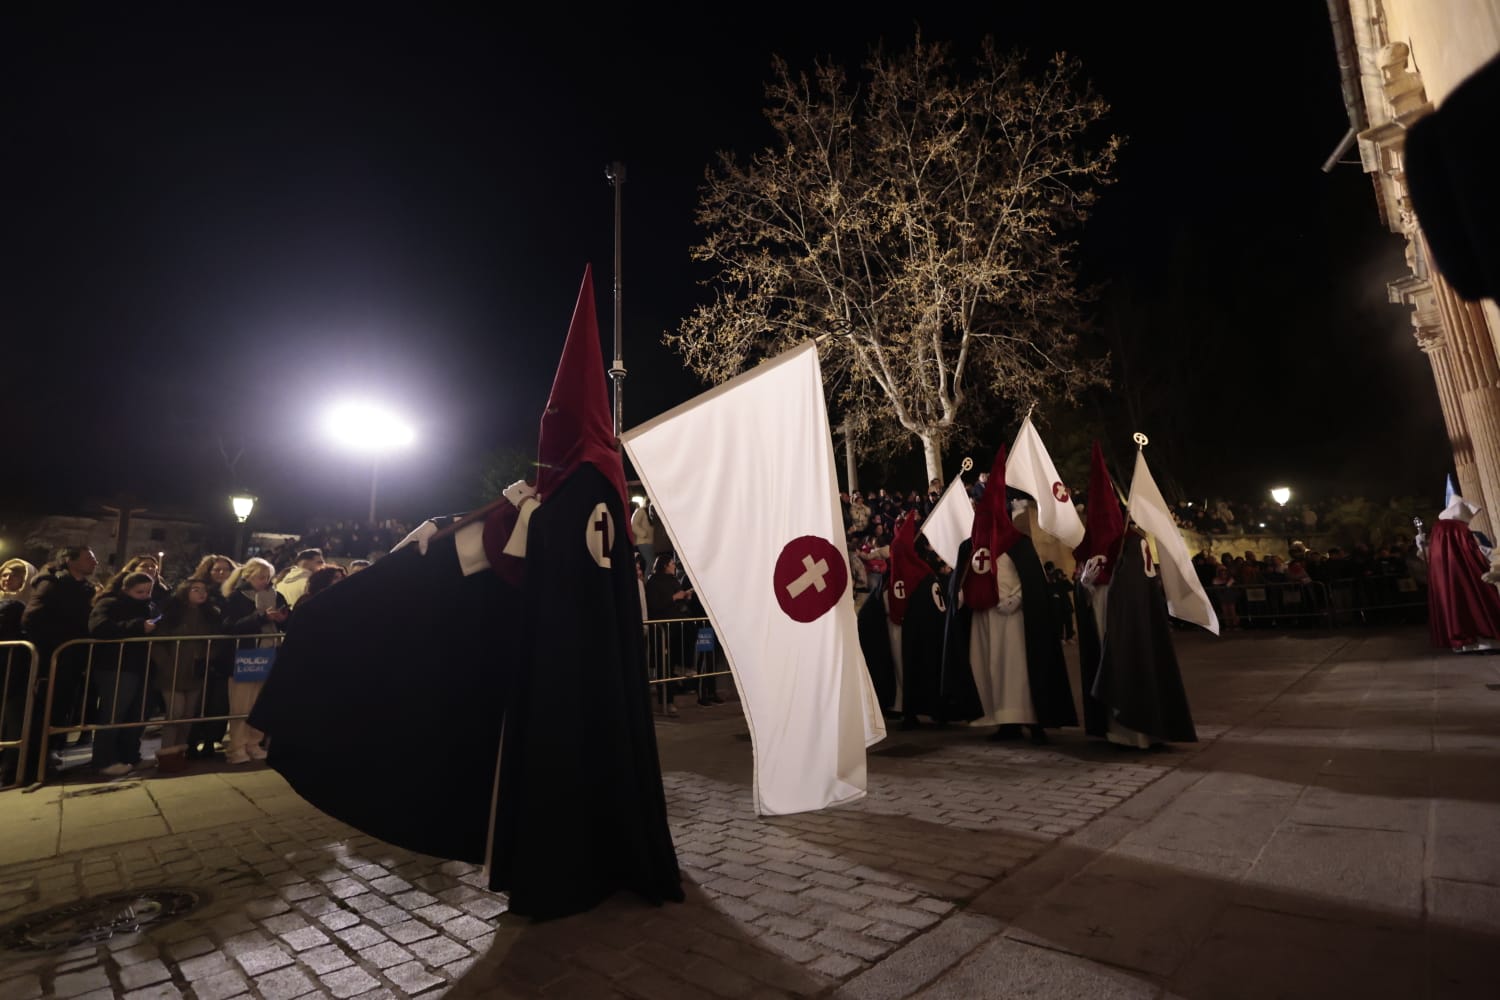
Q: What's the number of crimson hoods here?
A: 4